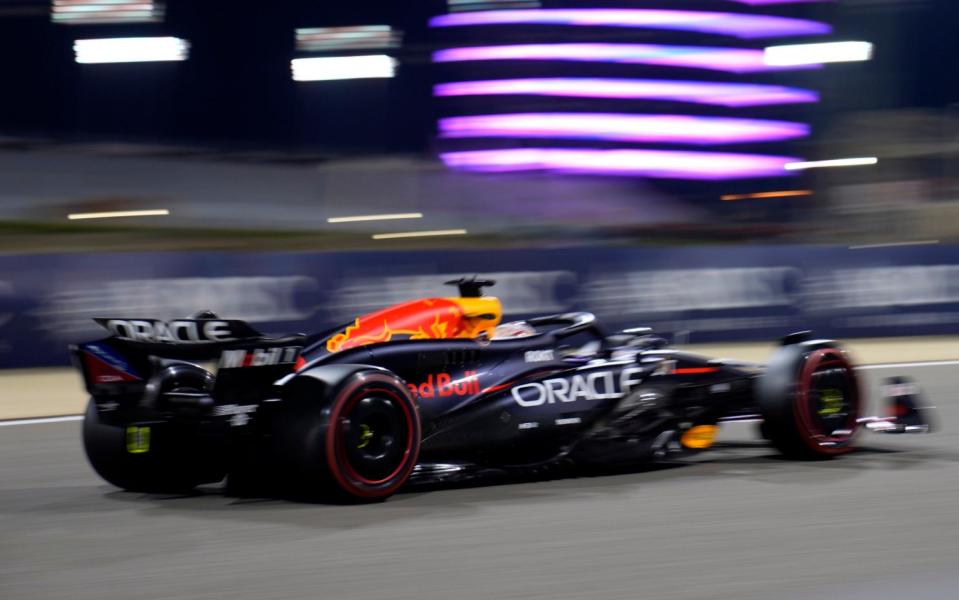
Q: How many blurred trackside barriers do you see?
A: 1